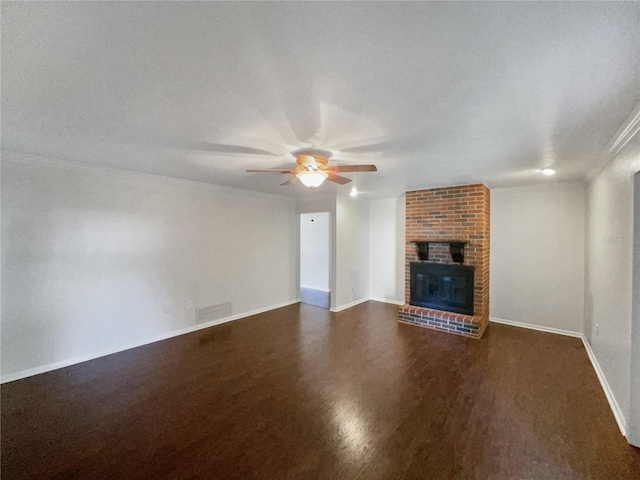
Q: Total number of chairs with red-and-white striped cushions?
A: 0